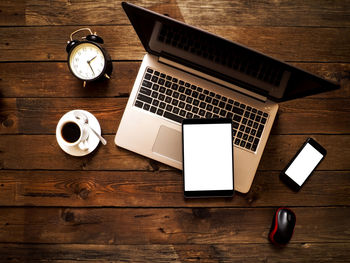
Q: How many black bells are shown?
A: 2